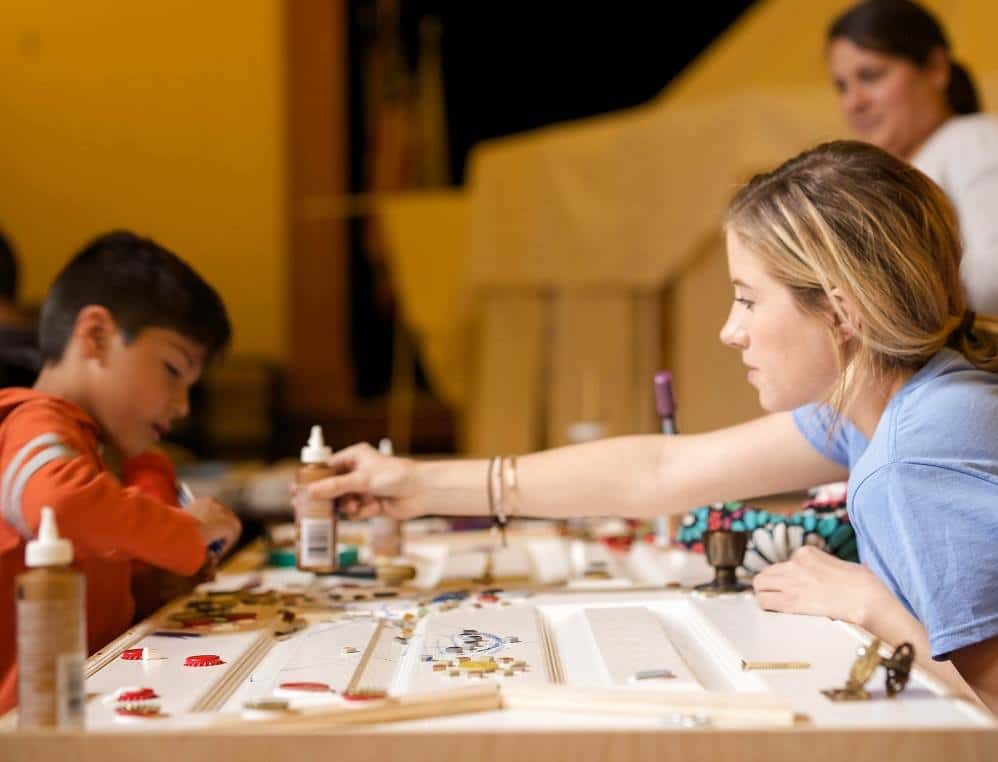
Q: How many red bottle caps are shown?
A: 6